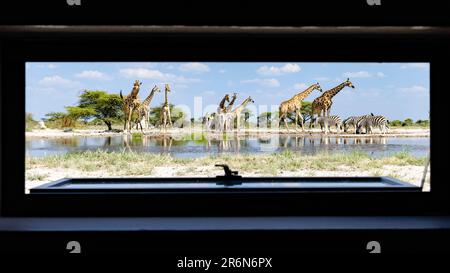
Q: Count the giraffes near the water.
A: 8